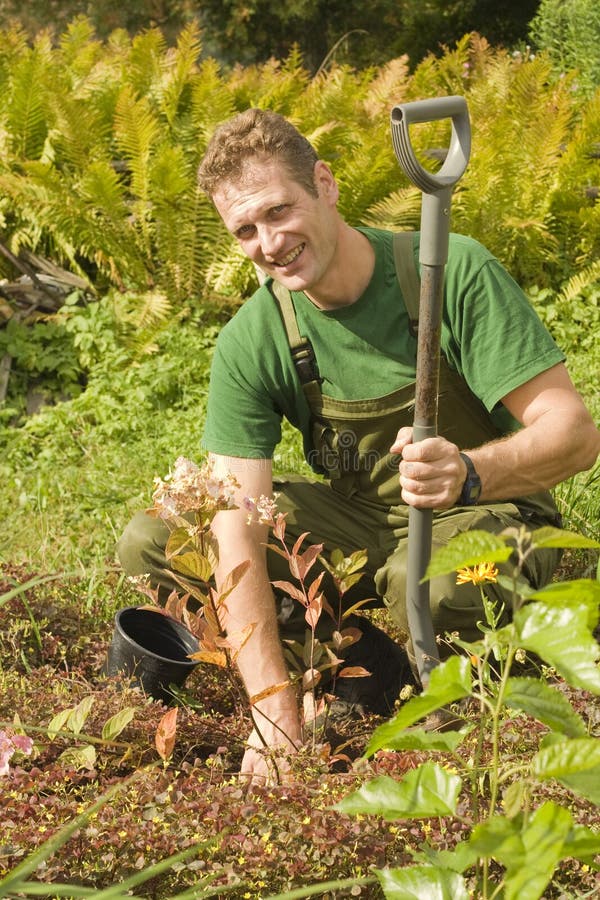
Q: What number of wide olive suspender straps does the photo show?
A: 2